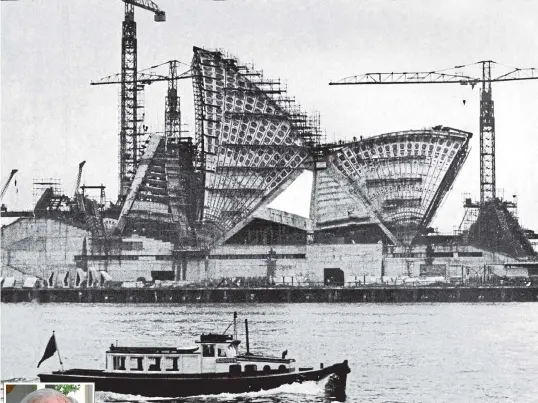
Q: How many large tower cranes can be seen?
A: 3